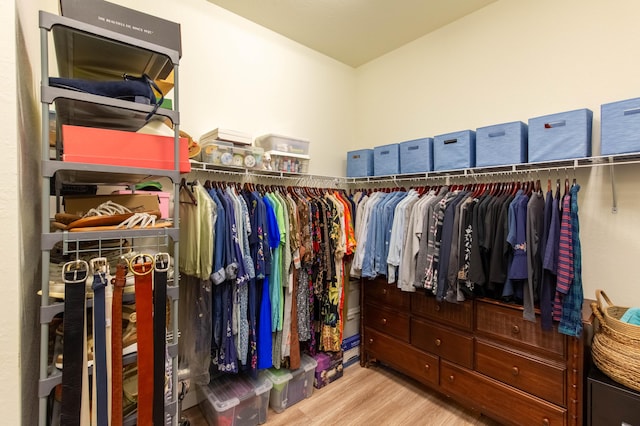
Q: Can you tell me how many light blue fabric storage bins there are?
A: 7